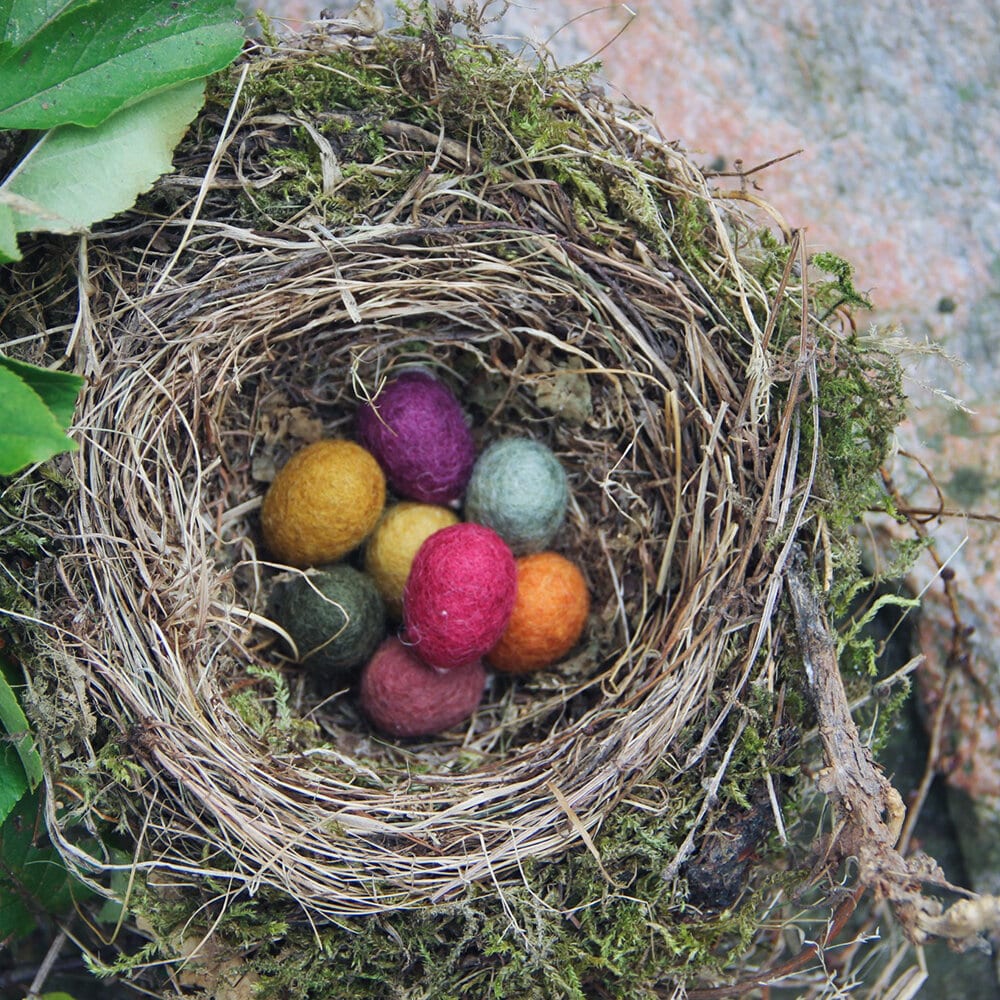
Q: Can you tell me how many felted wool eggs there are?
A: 8